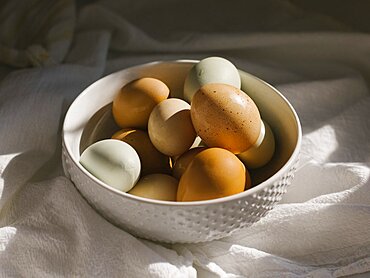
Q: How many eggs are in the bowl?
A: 10